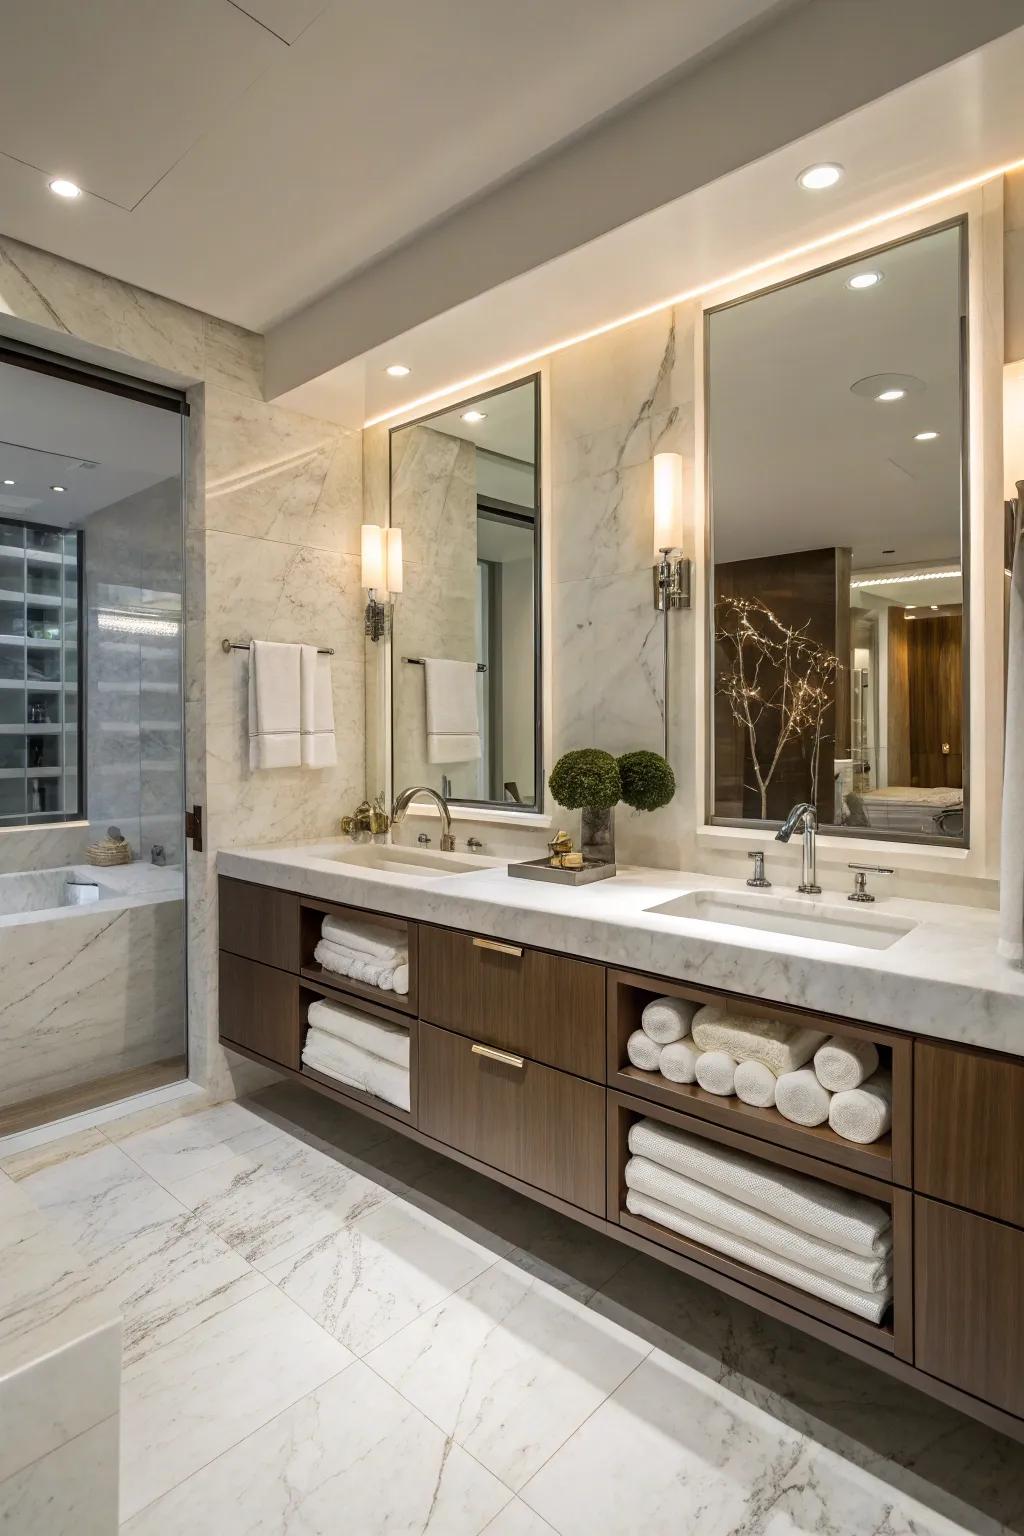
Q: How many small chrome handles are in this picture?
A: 4